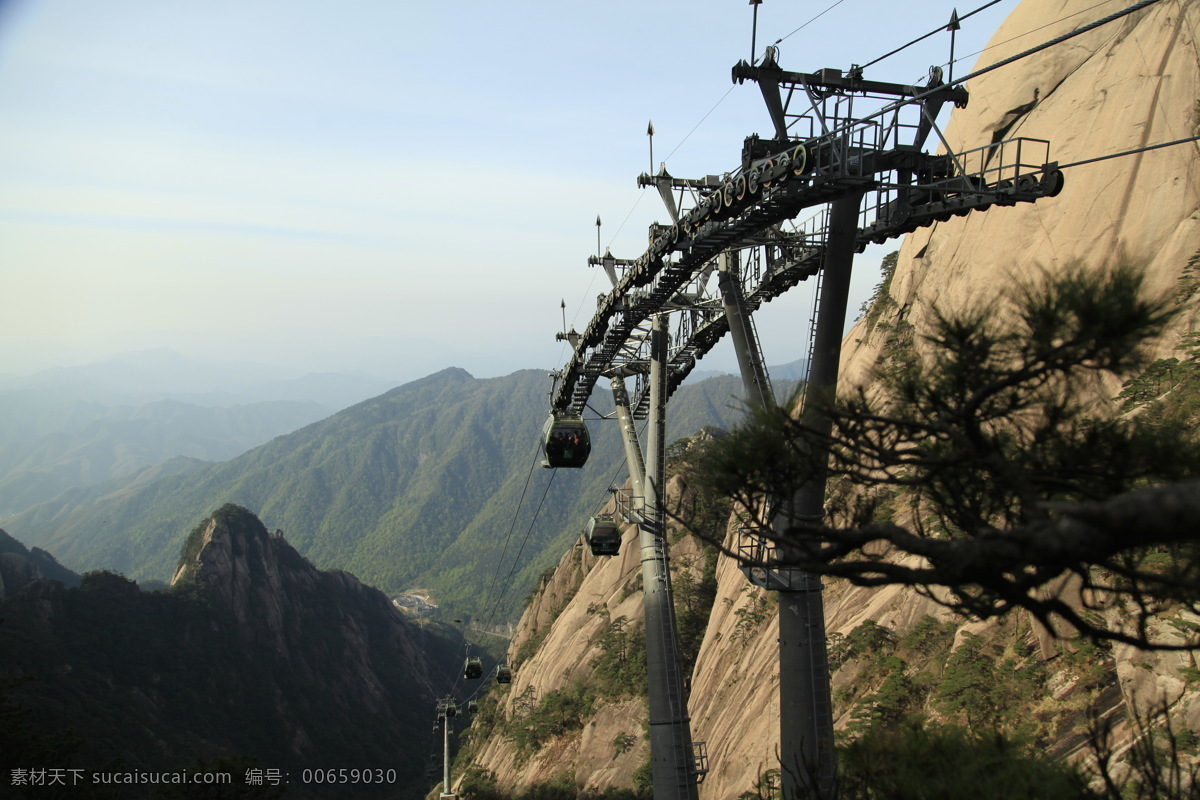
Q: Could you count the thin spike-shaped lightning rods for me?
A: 5